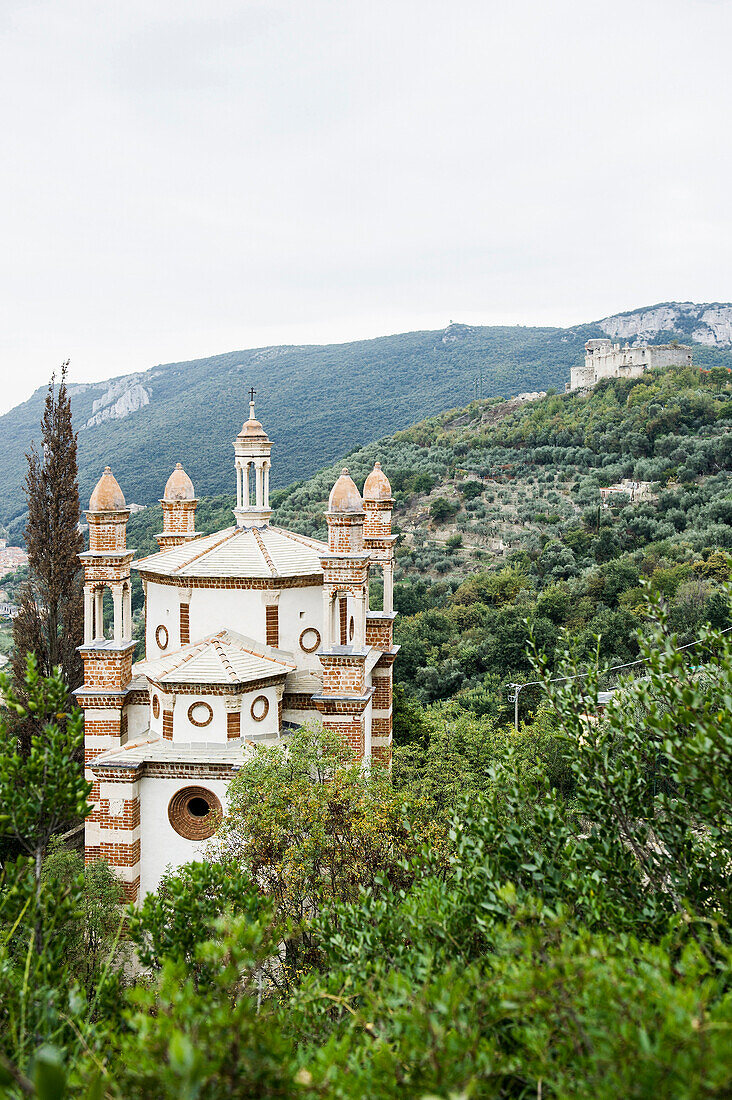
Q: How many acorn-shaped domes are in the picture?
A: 4